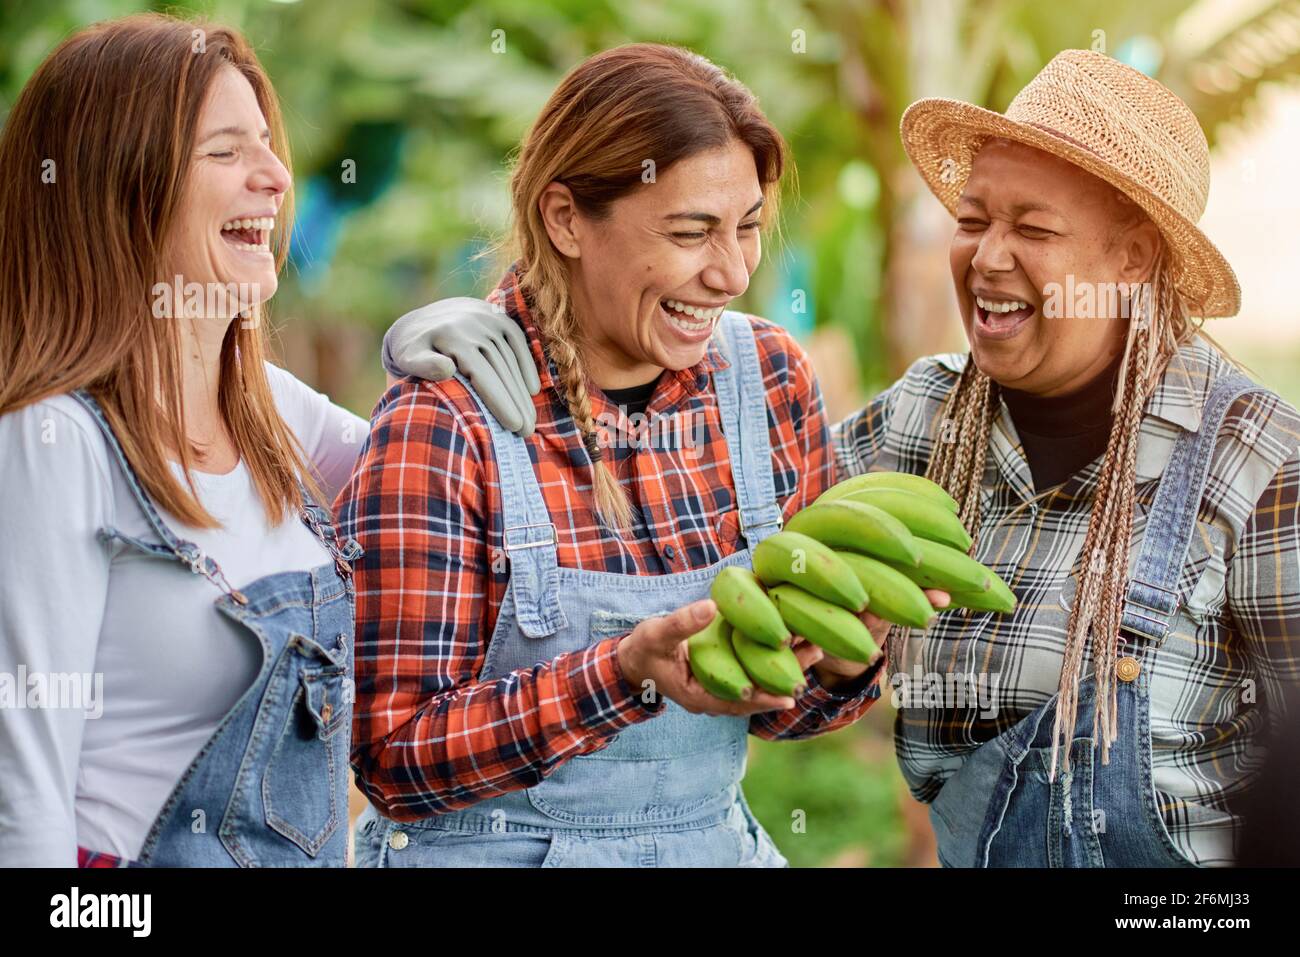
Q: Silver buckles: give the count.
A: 5